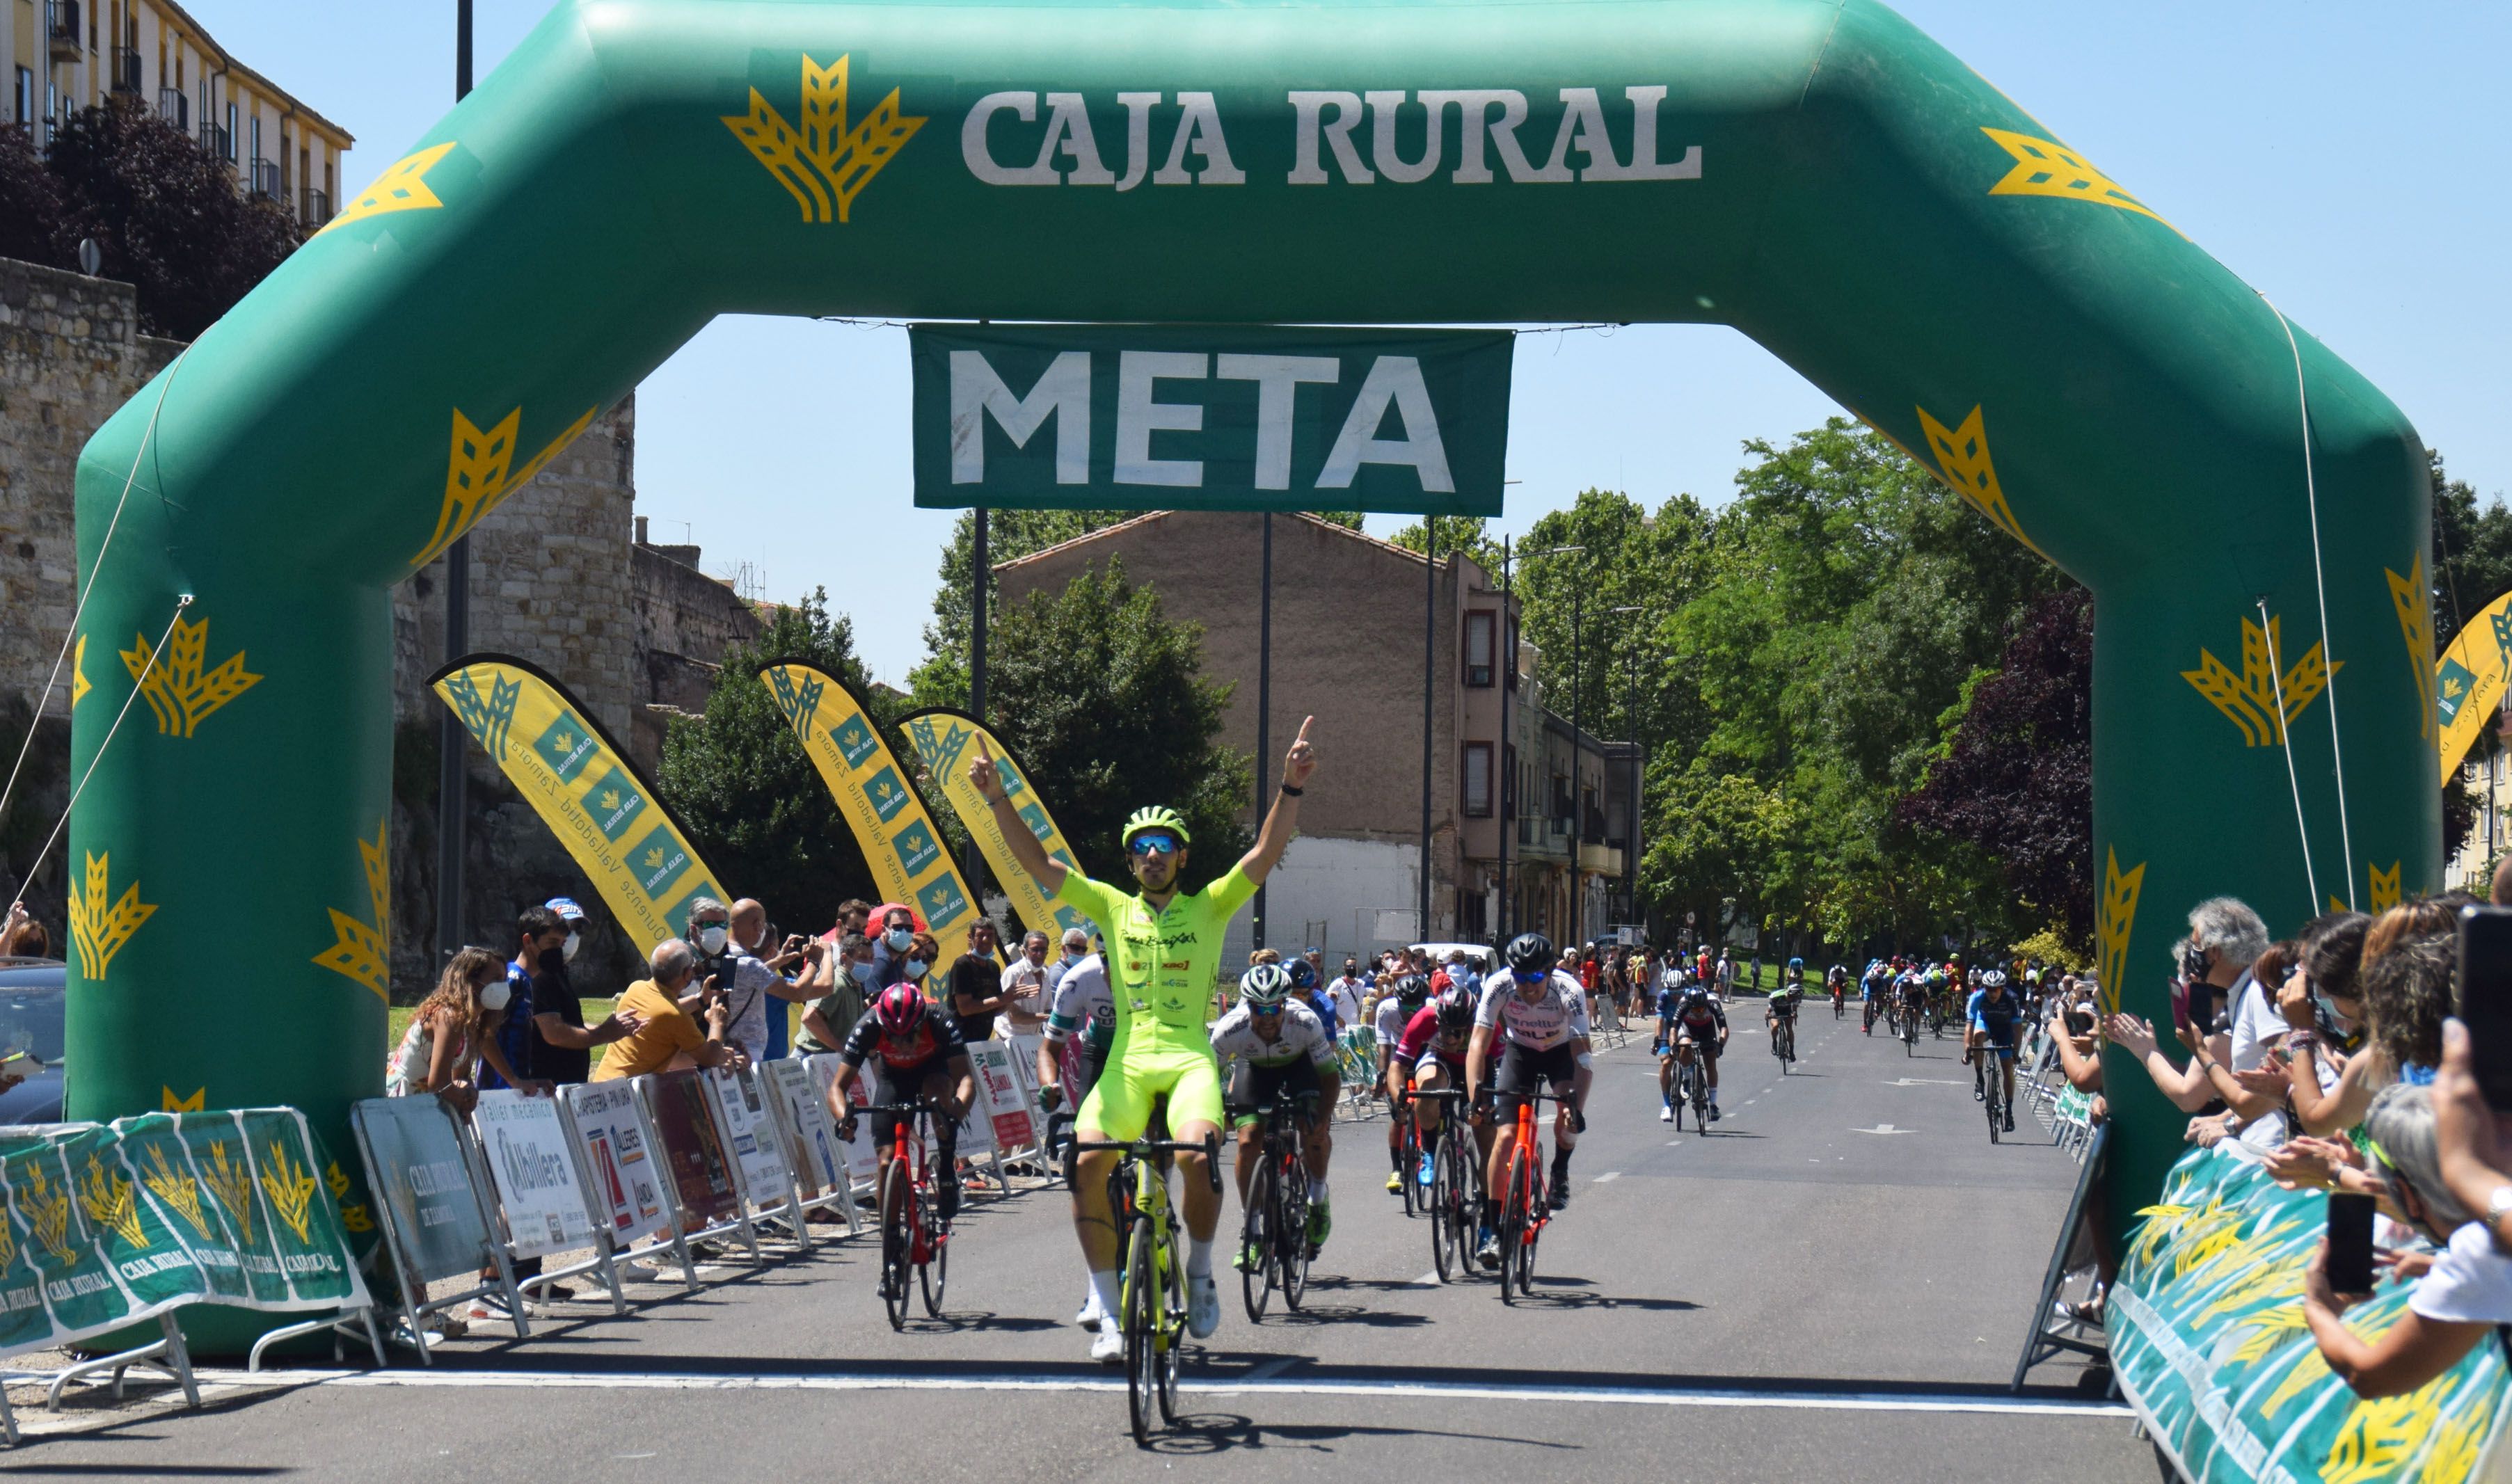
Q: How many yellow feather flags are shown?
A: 4